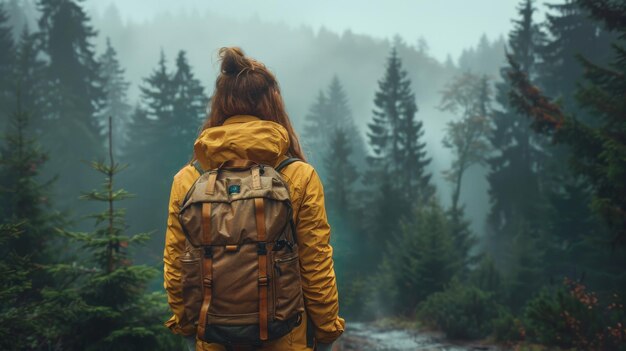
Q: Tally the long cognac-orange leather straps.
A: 2